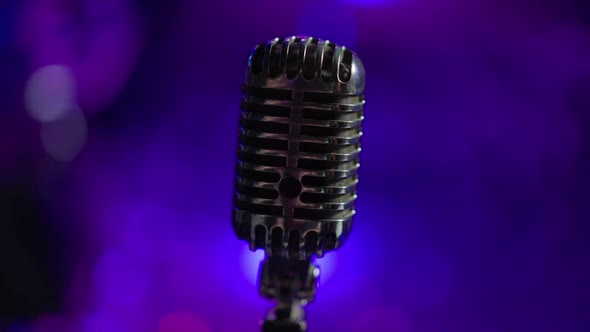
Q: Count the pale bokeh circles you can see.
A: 2